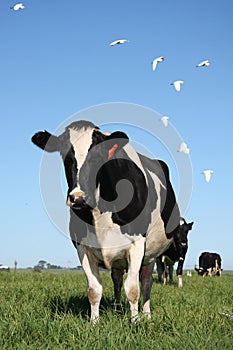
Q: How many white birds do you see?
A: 8